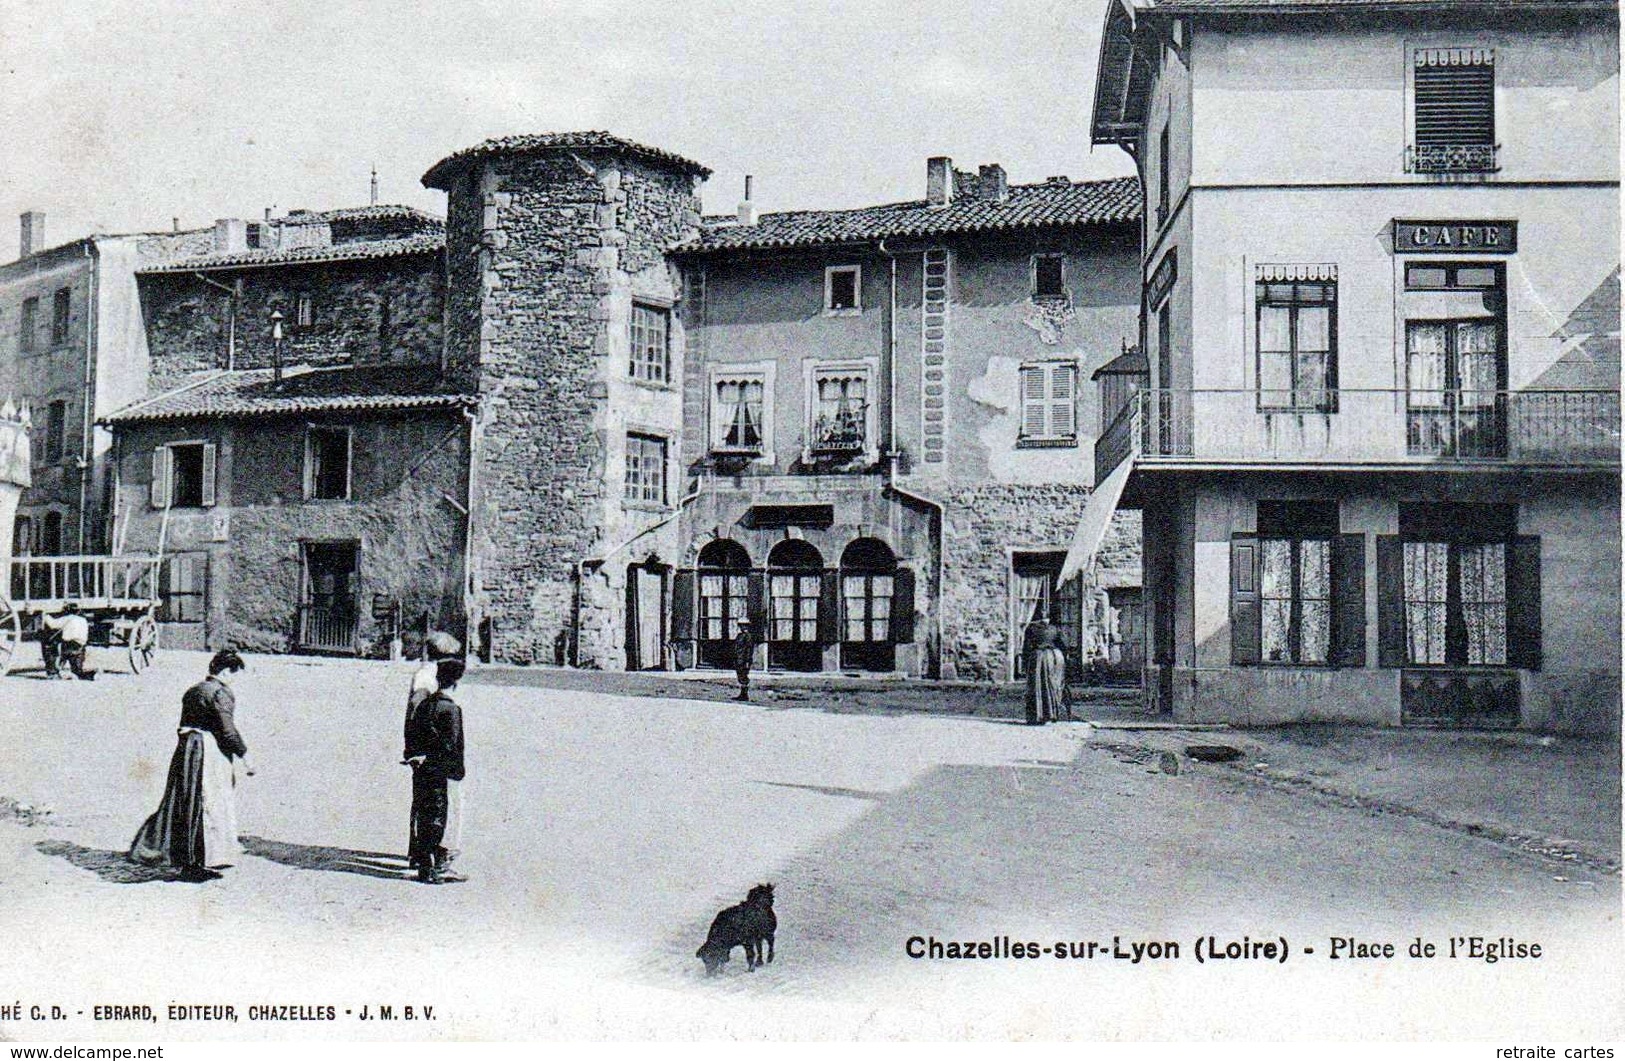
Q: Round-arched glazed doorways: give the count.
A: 3